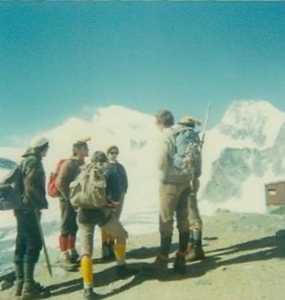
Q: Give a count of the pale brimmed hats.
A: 2